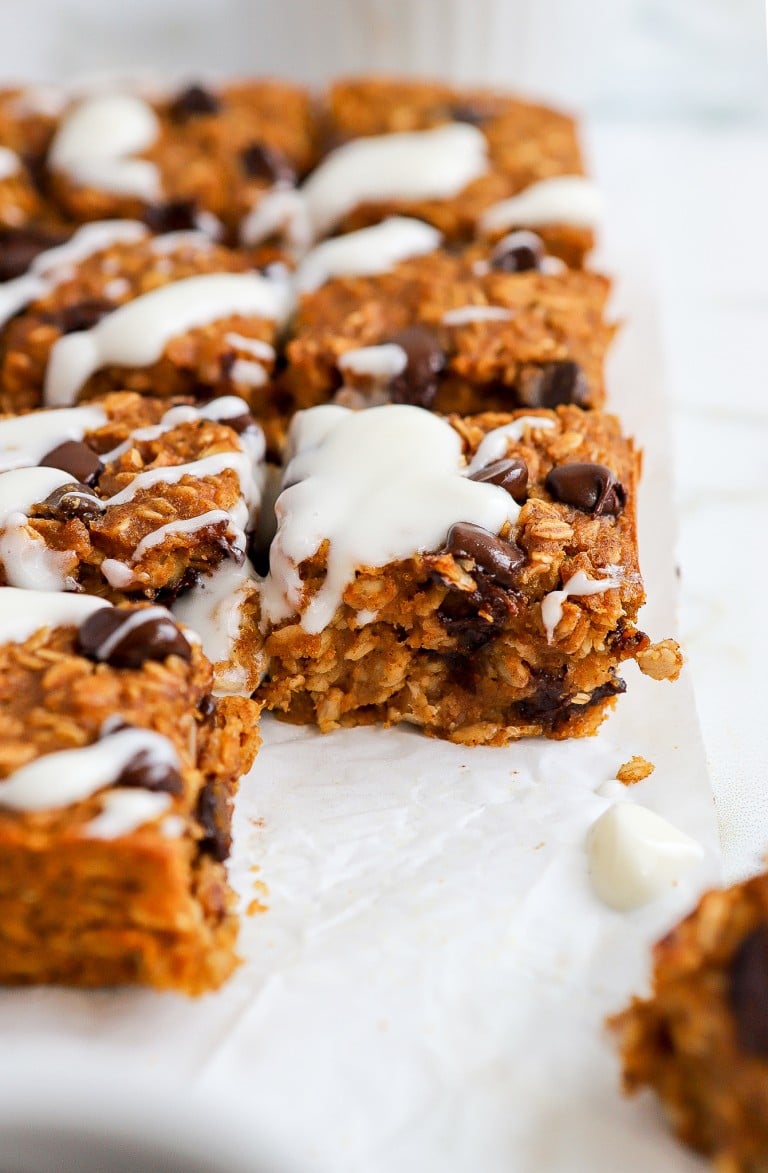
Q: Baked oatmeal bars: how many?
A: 9